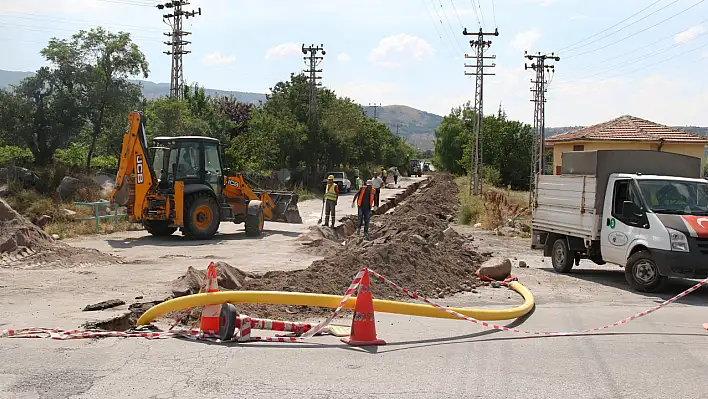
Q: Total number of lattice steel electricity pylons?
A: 4